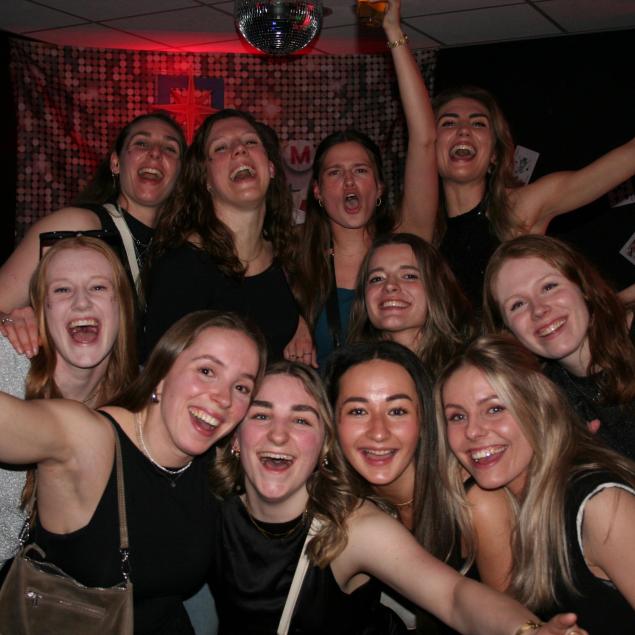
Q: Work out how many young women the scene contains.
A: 11